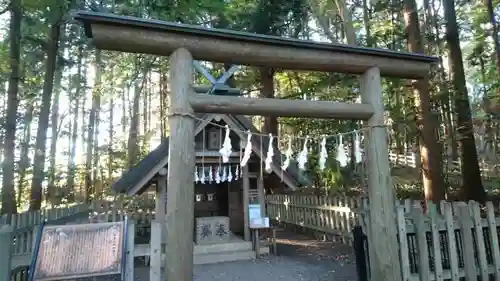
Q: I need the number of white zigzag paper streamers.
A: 15